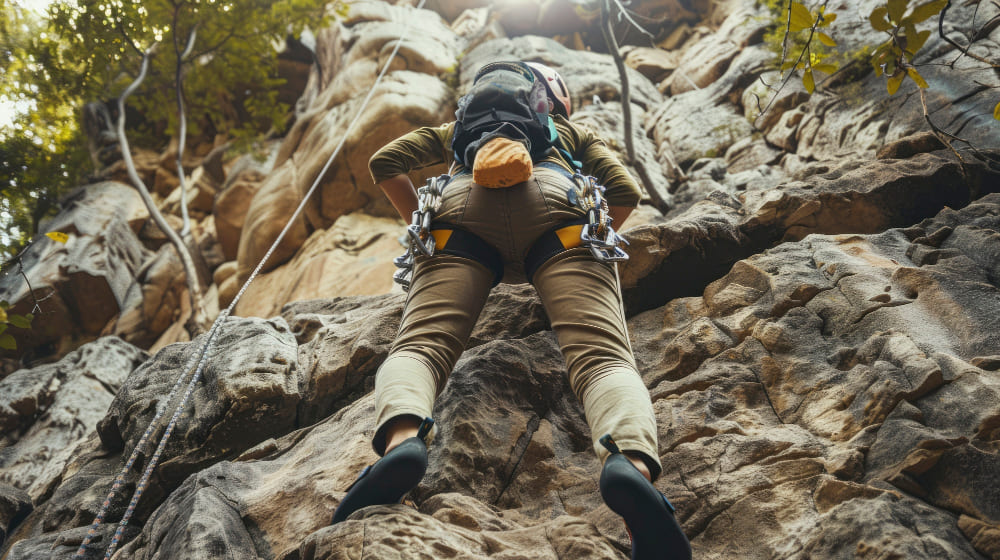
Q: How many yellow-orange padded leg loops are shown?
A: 2